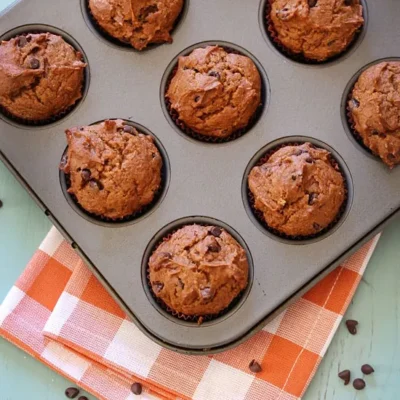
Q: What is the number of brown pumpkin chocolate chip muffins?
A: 8